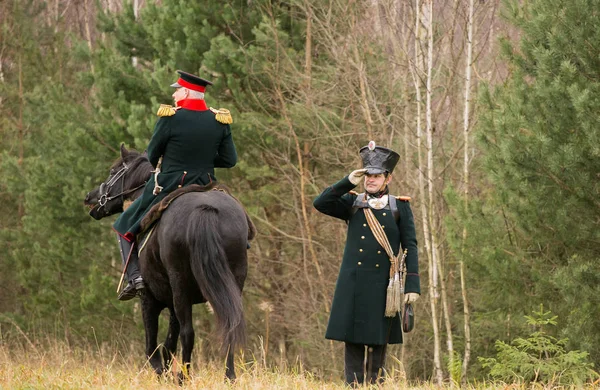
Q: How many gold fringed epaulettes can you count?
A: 2